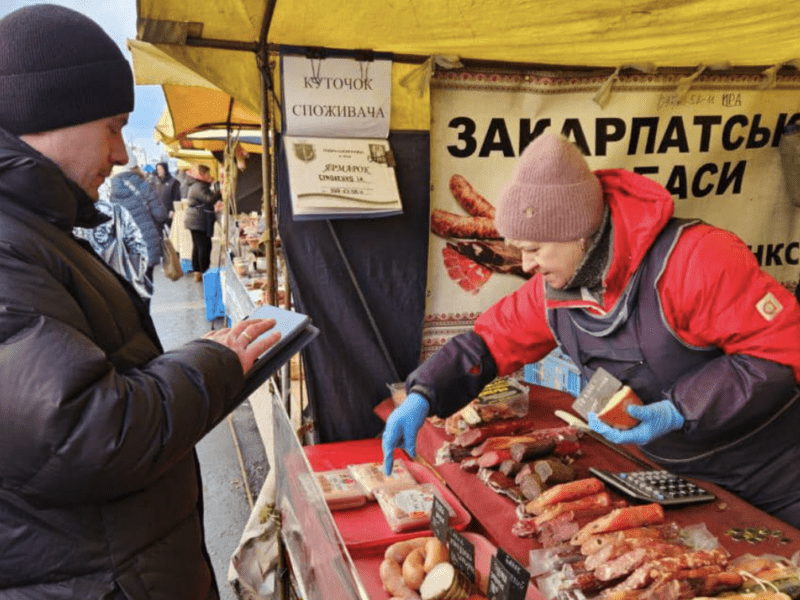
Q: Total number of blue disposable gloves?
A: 2